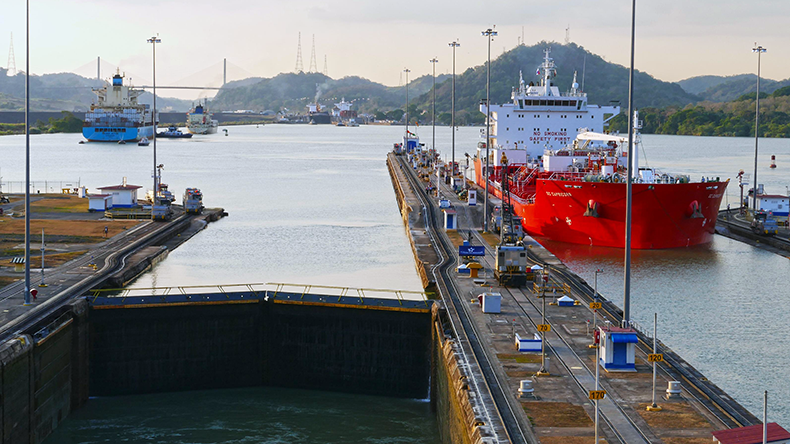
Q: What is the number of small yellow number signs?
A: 4